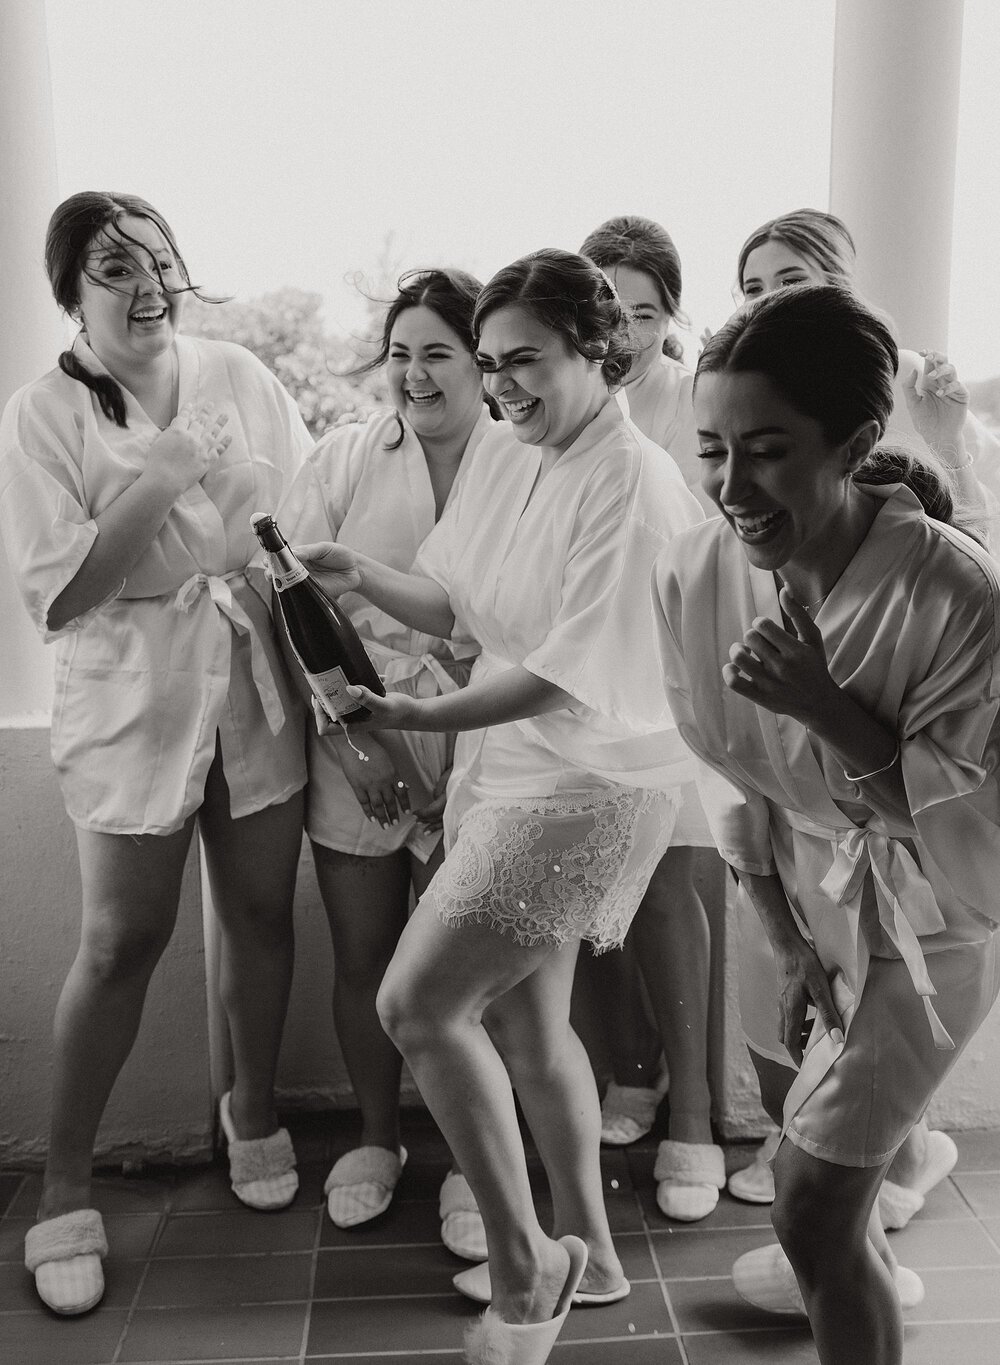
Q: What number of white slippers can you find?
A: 11